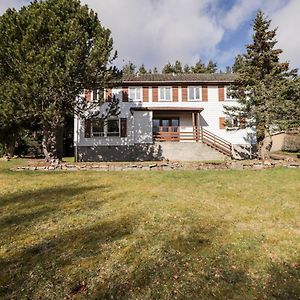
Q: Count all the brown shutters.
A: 13